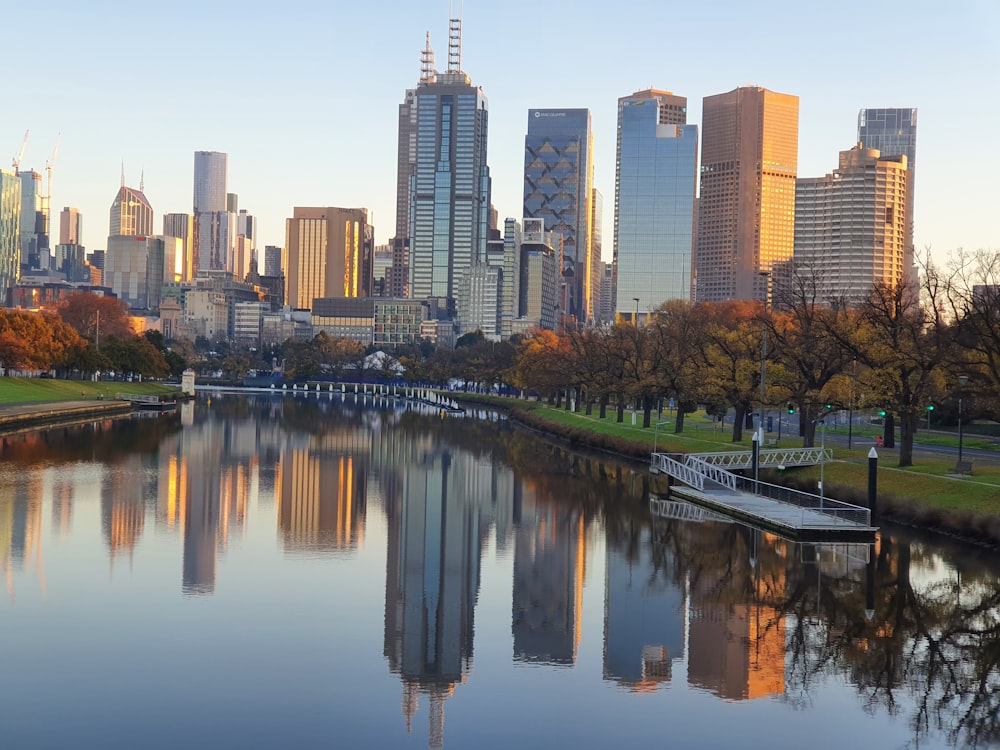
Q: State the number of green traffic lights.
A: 4